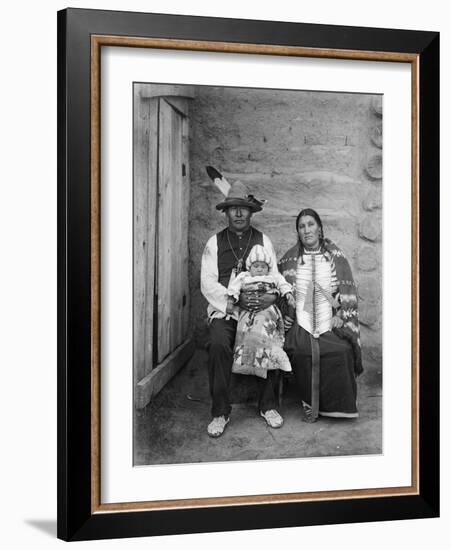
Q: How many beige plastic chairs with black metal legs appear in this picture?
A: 0